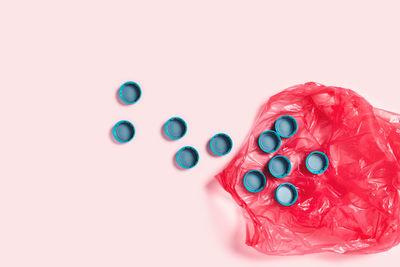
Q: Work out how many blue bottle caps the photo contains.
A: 11